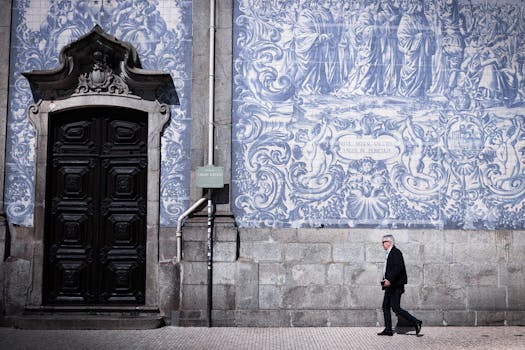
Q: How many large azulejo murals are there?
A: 2